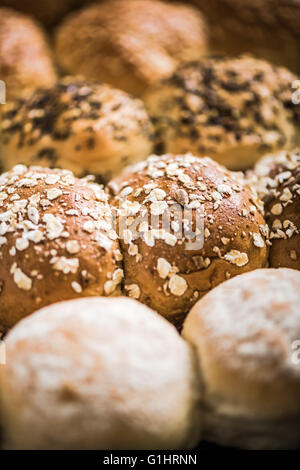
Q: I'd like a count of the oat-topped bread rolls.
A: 3